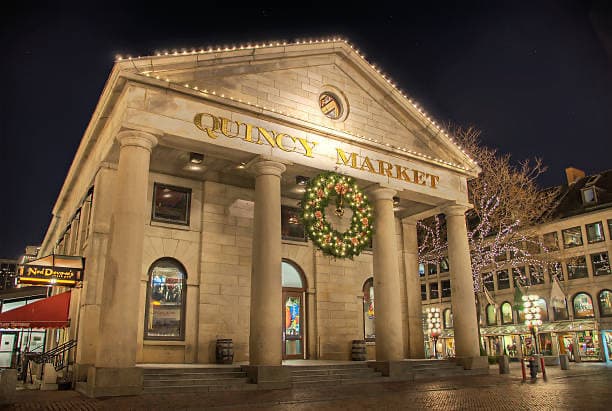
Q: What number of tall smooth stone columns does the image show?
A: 4